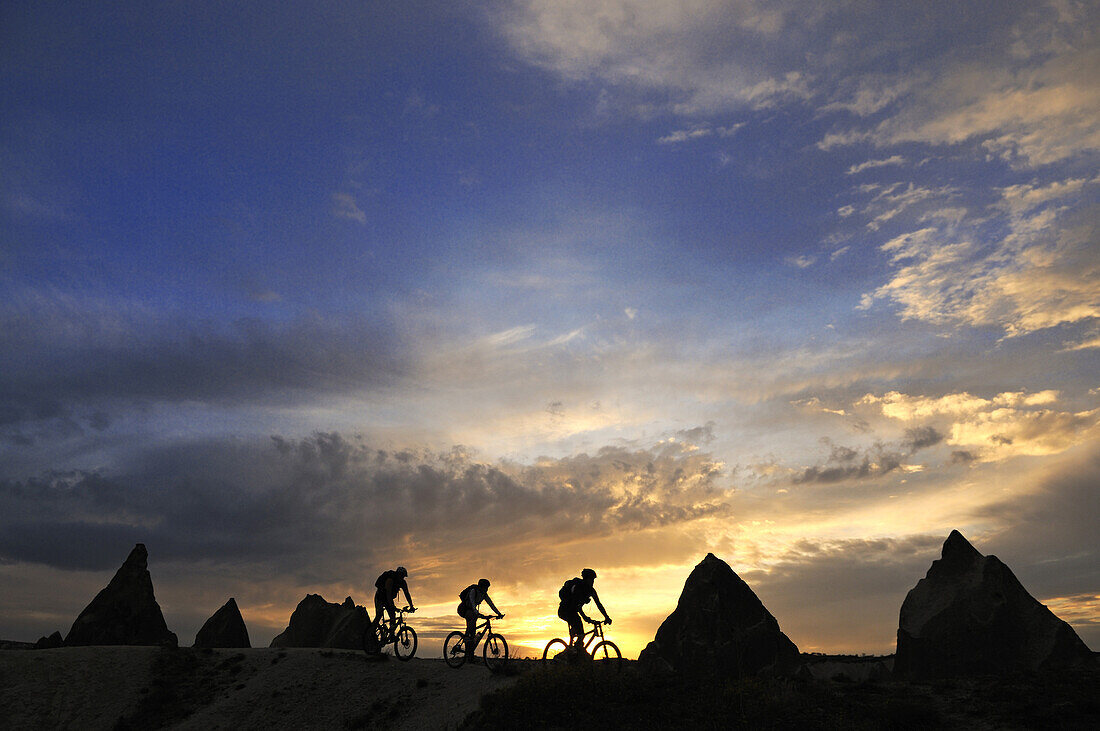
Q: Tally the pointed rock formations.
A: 5